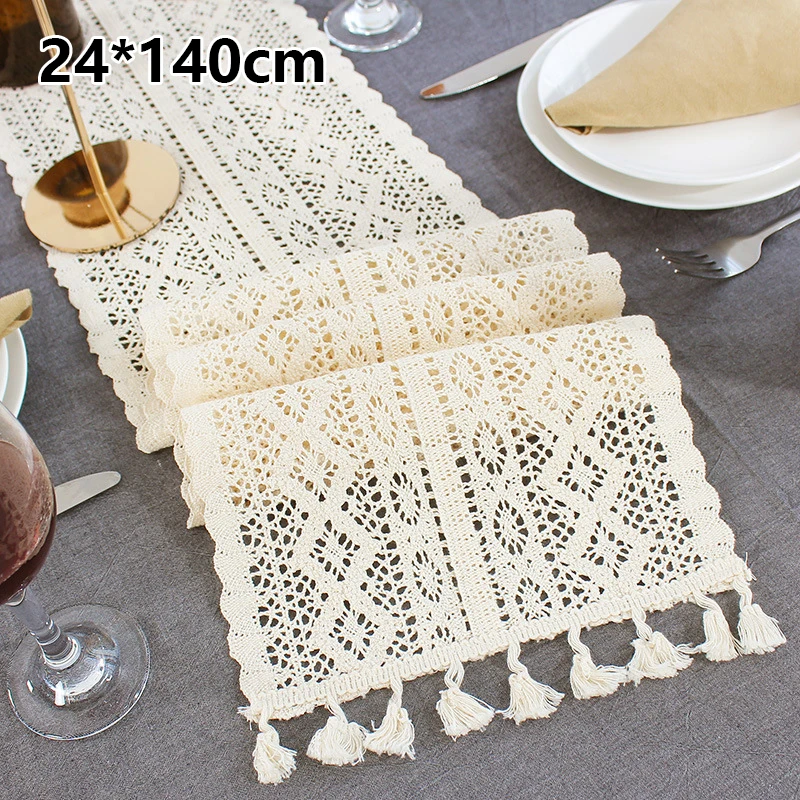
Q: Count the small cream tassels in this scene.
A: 9